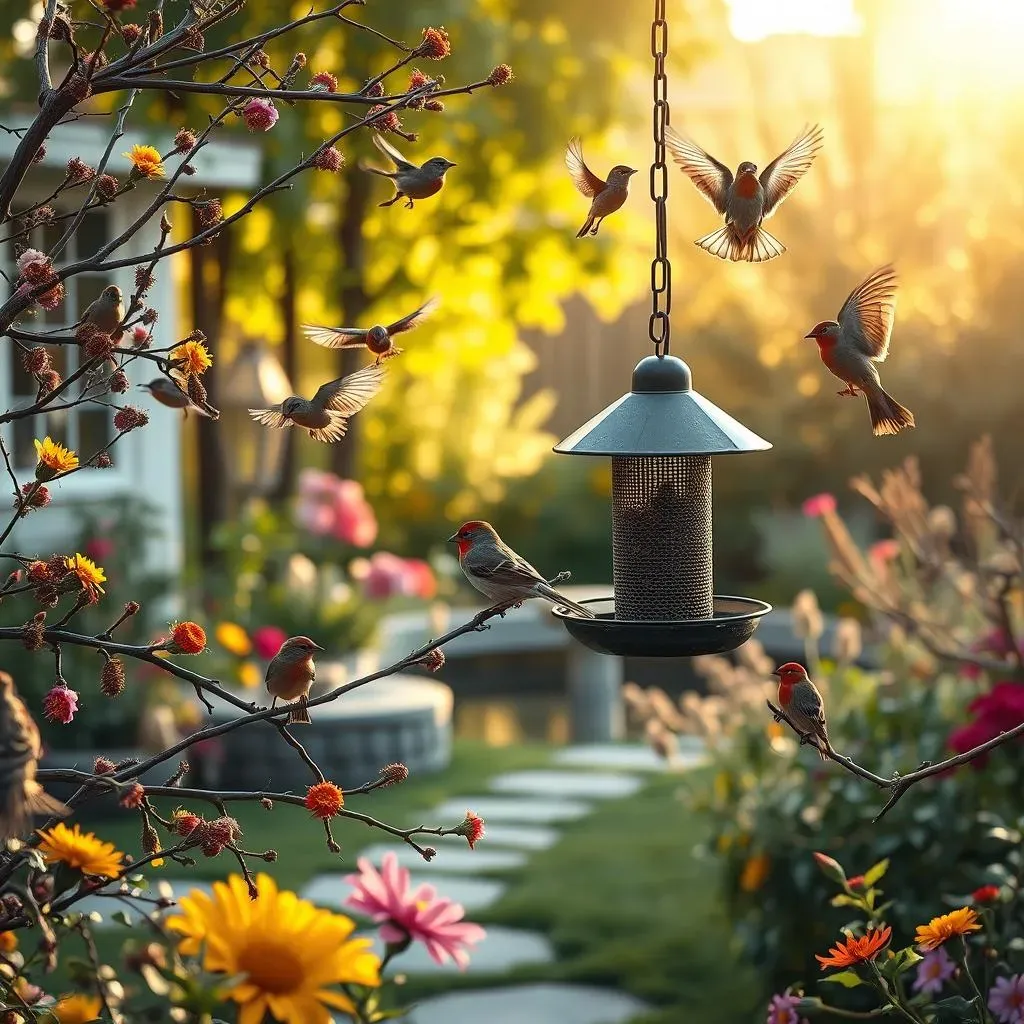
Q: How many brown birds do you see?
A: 12